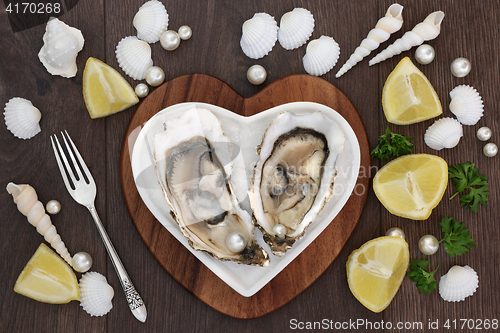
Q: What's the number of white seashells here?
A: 14